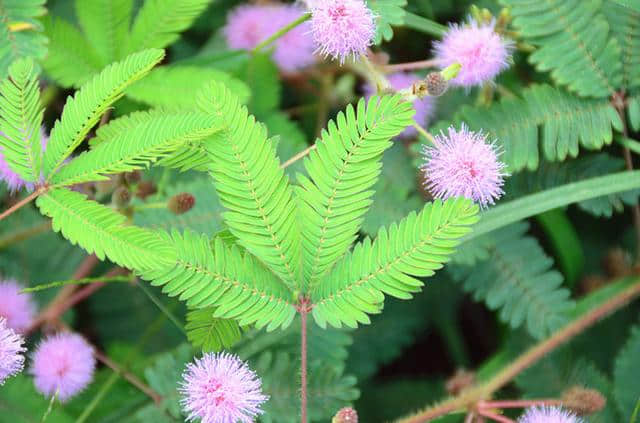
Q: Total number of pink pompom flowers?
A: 12